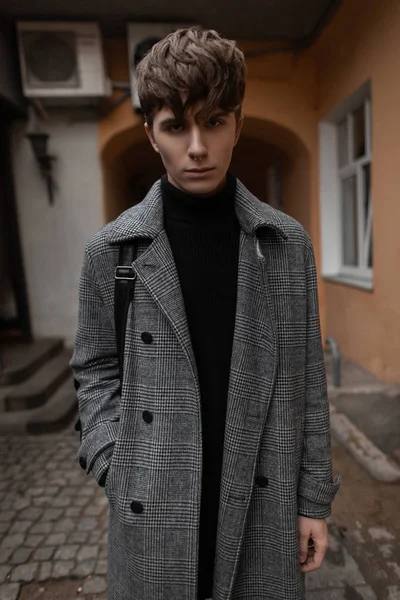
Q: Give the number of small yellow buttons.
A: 0